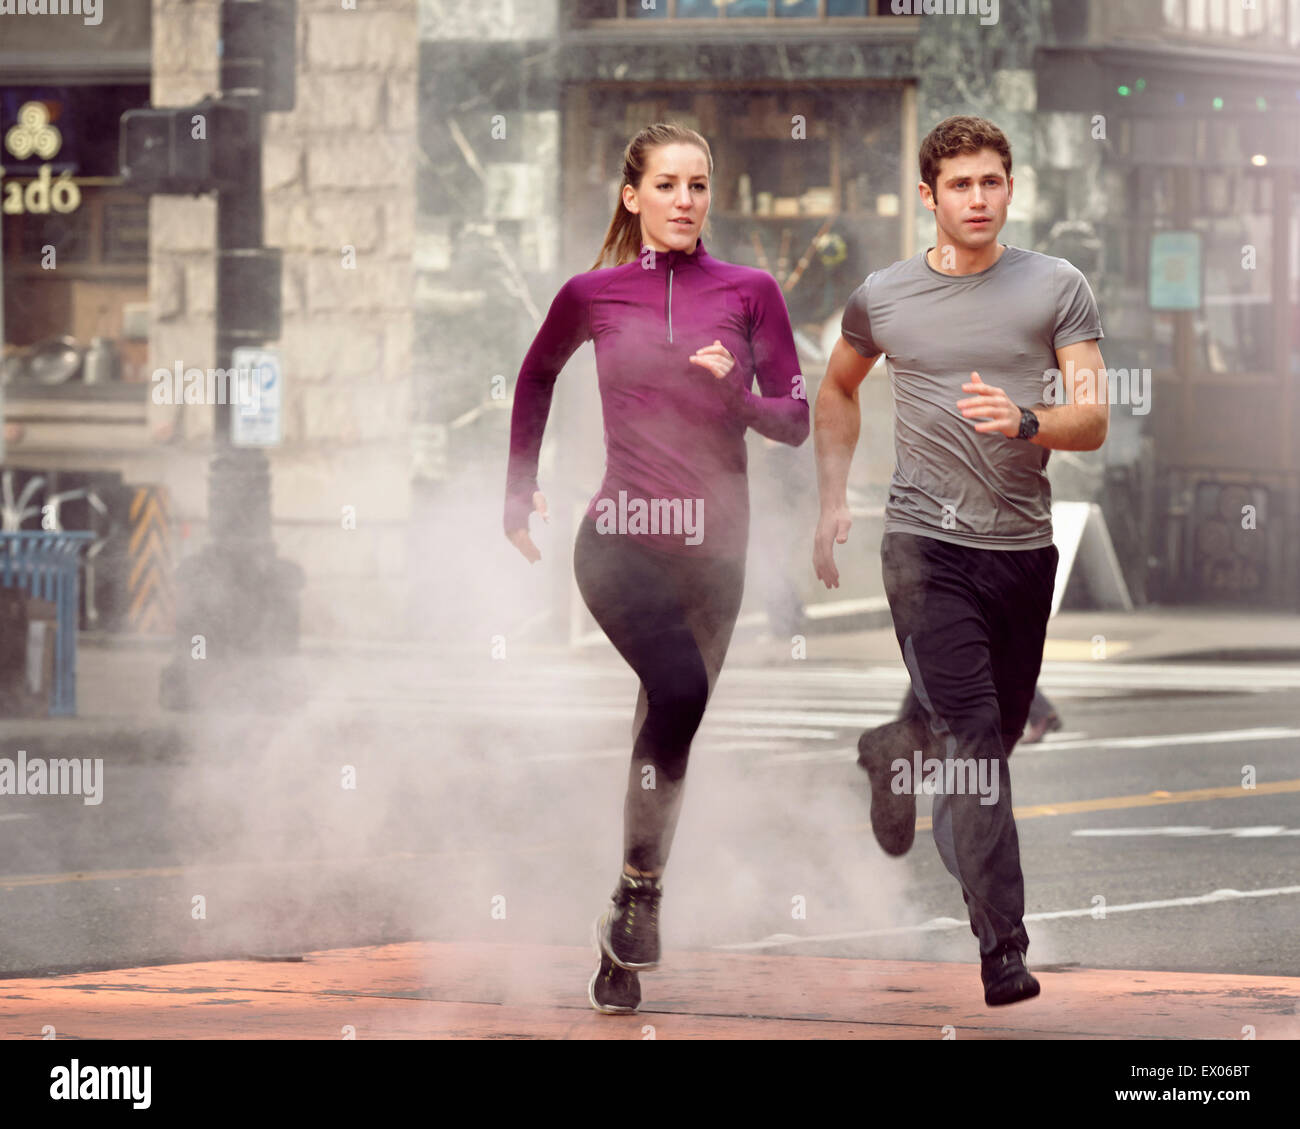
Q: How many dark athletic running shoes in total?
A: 4